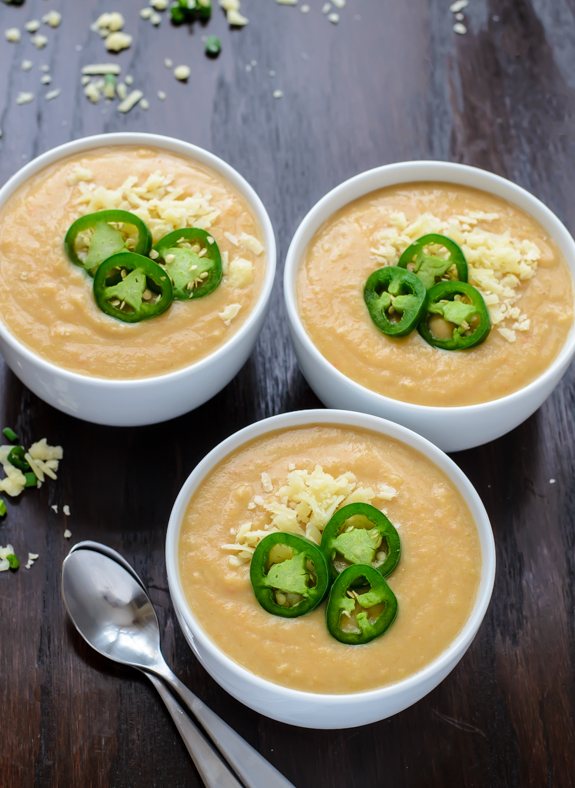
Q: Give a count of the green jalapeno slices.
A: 9